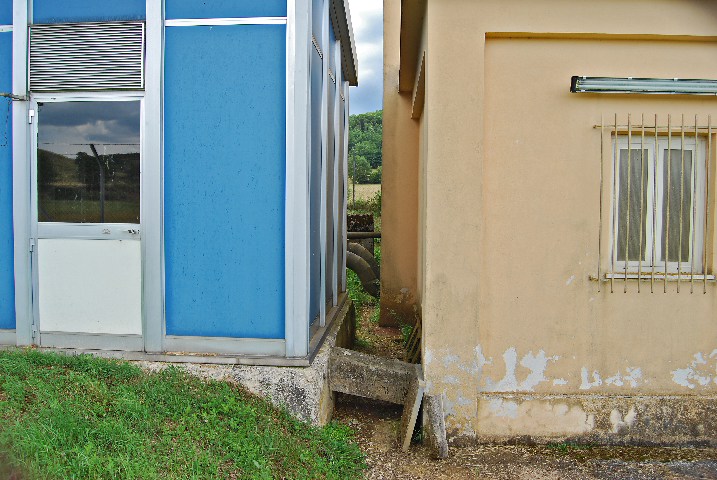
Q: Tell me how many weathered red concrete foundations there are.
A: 0